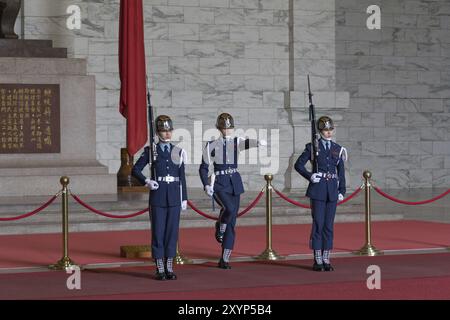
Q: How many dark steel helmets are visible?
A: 3